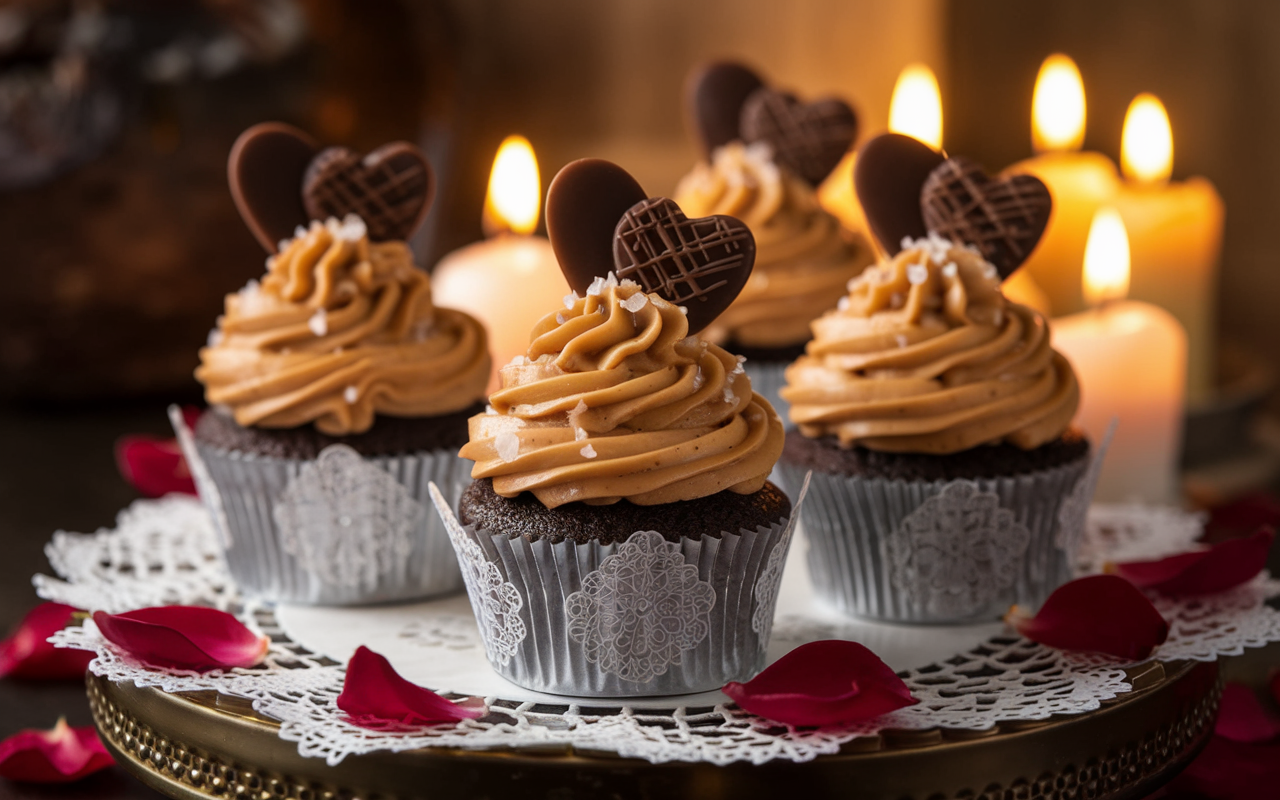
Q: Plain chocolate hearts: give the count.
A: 4